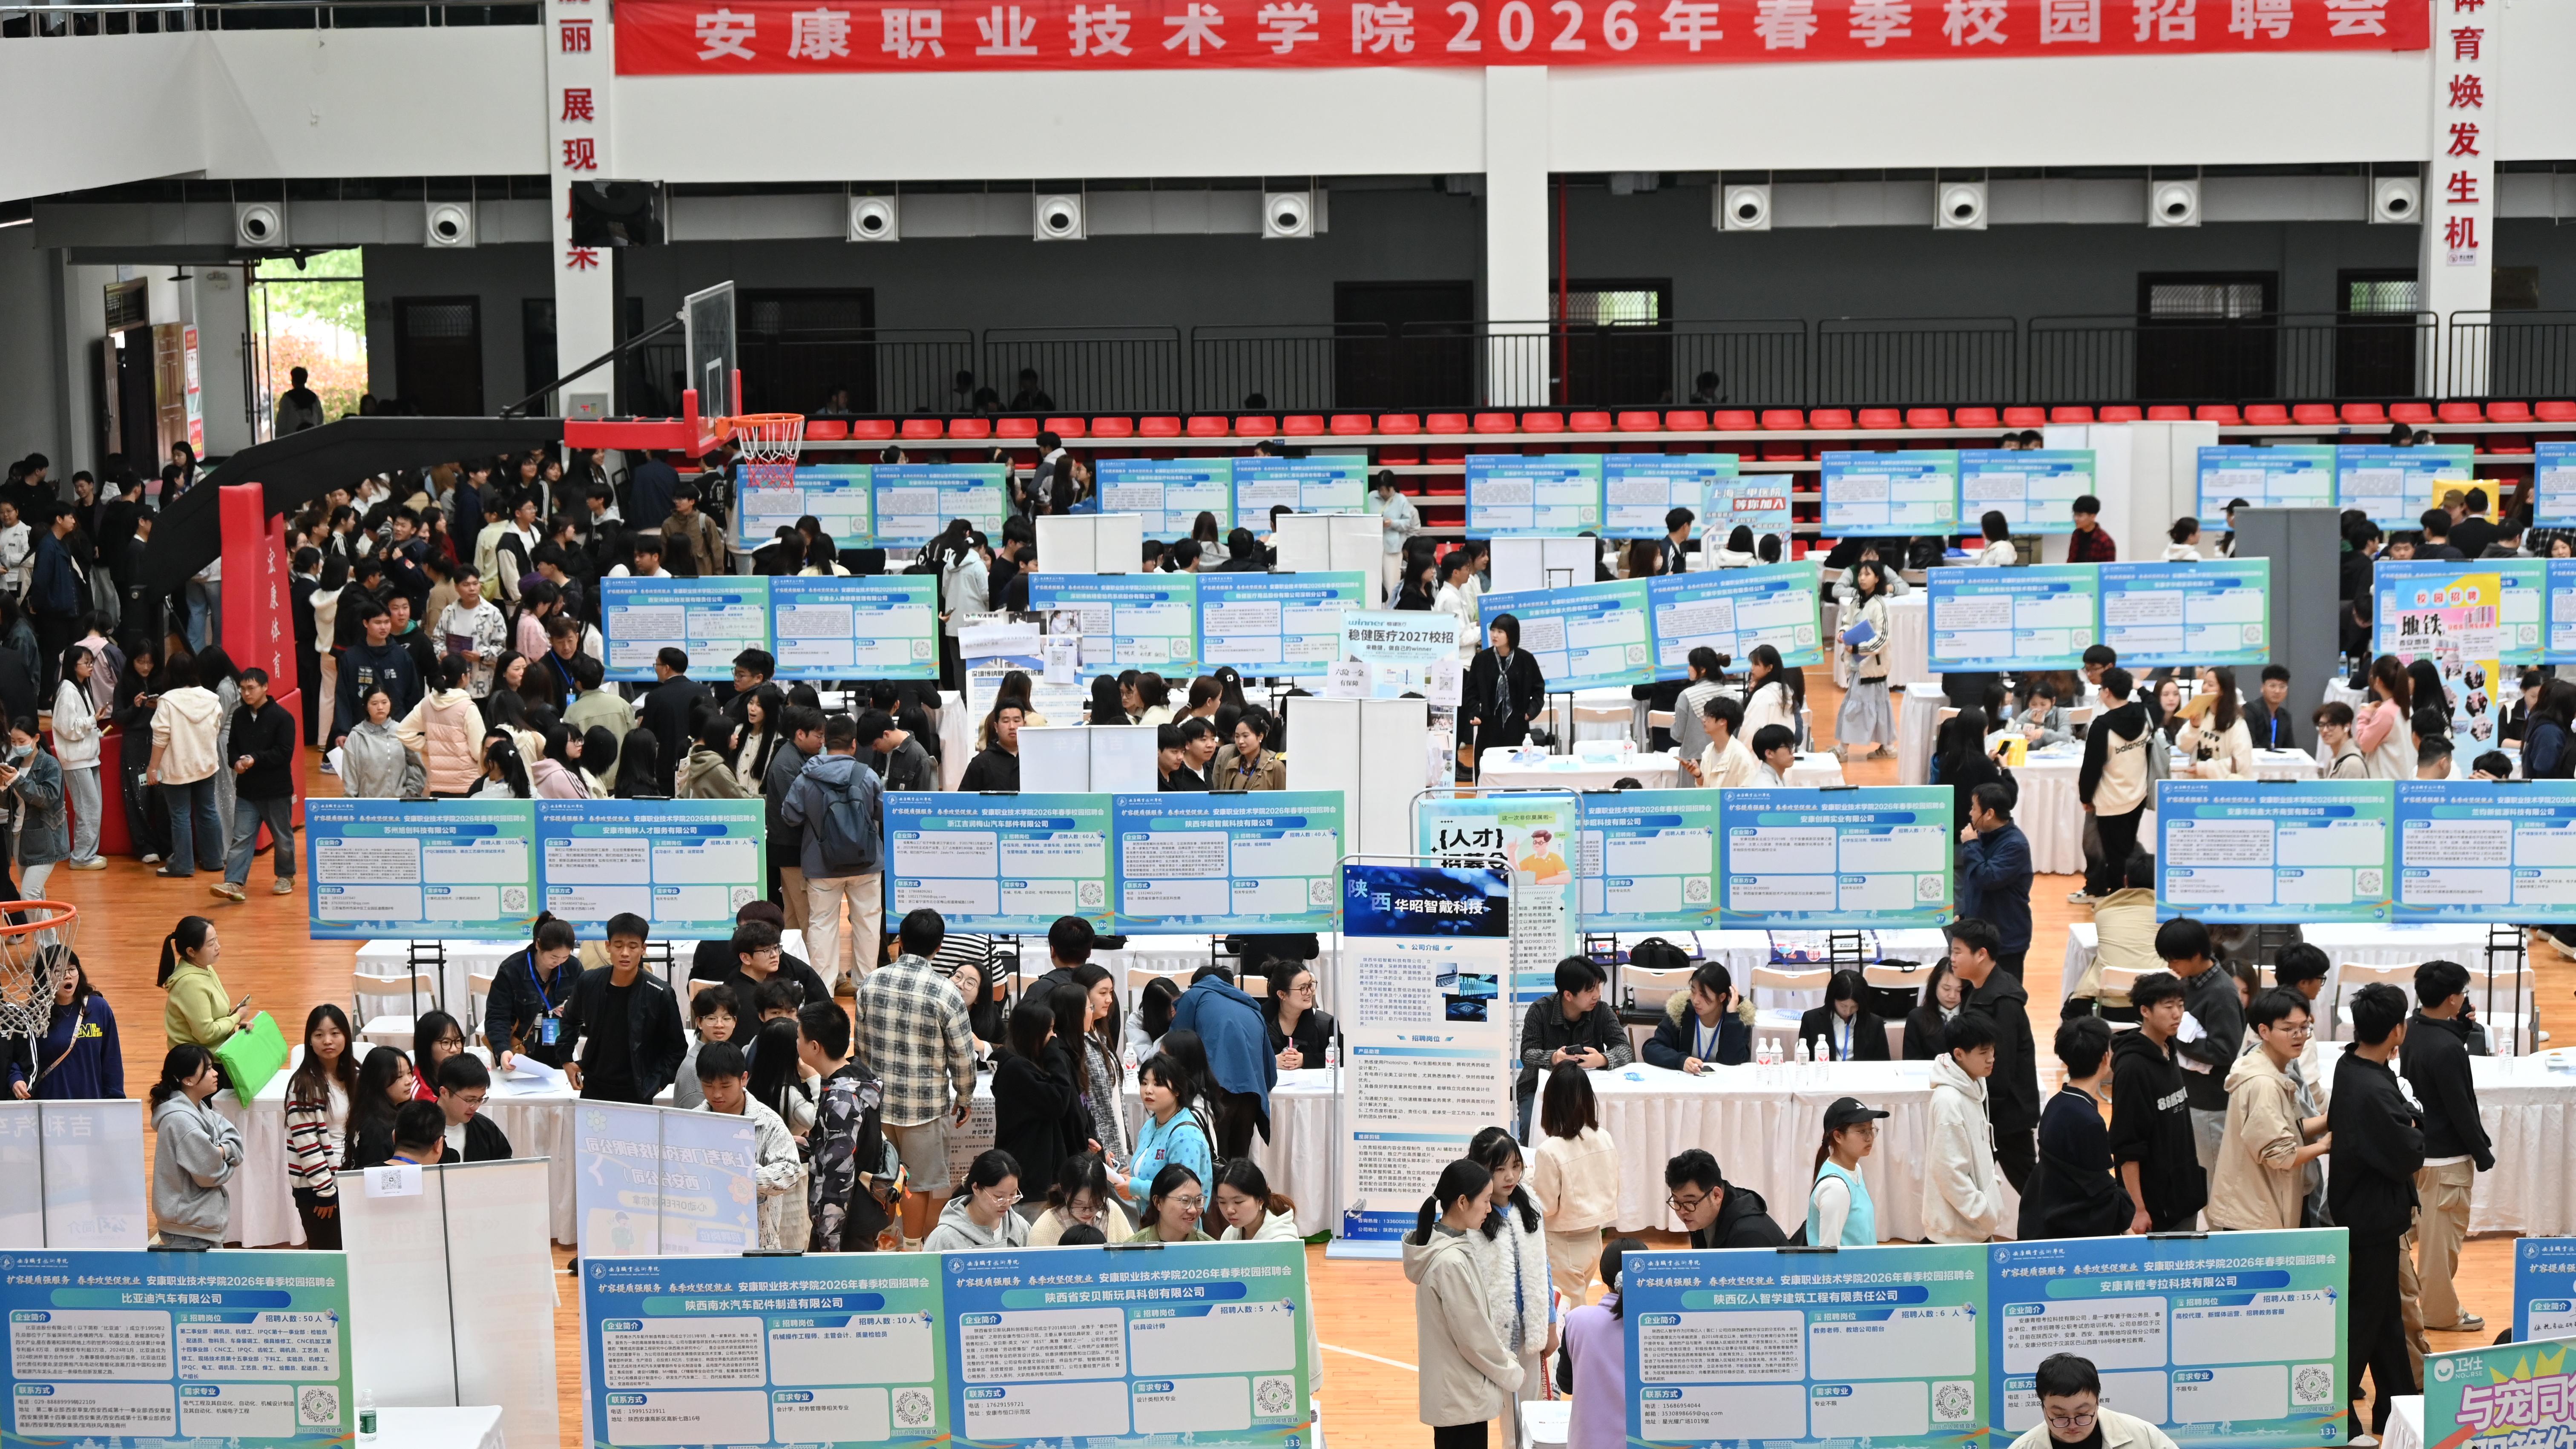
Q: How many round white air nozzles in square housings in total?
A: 9